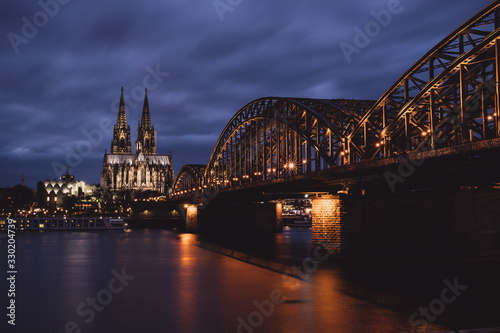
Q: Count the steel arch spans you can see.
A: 3